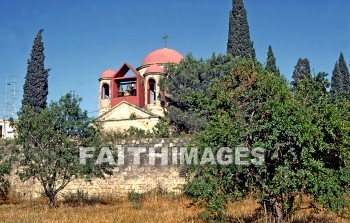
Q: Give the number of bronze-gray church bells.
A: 3